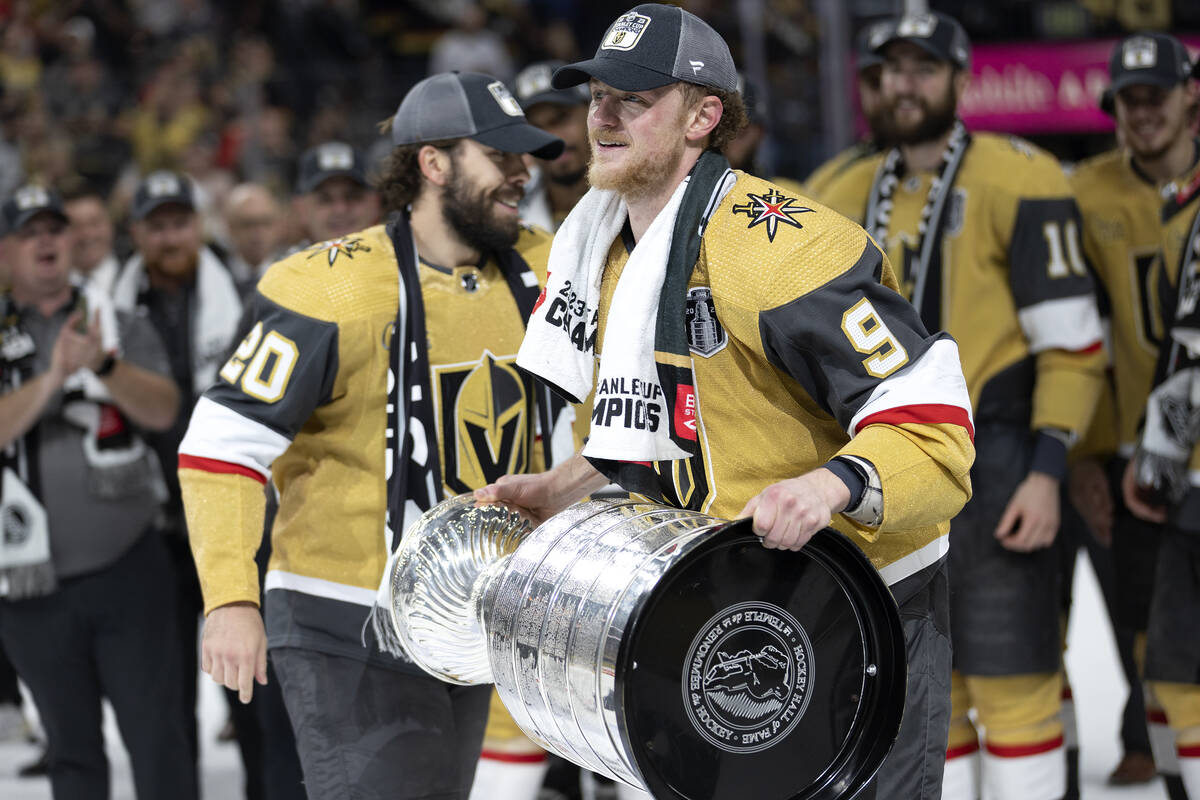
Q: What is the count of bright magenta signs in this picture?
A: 1